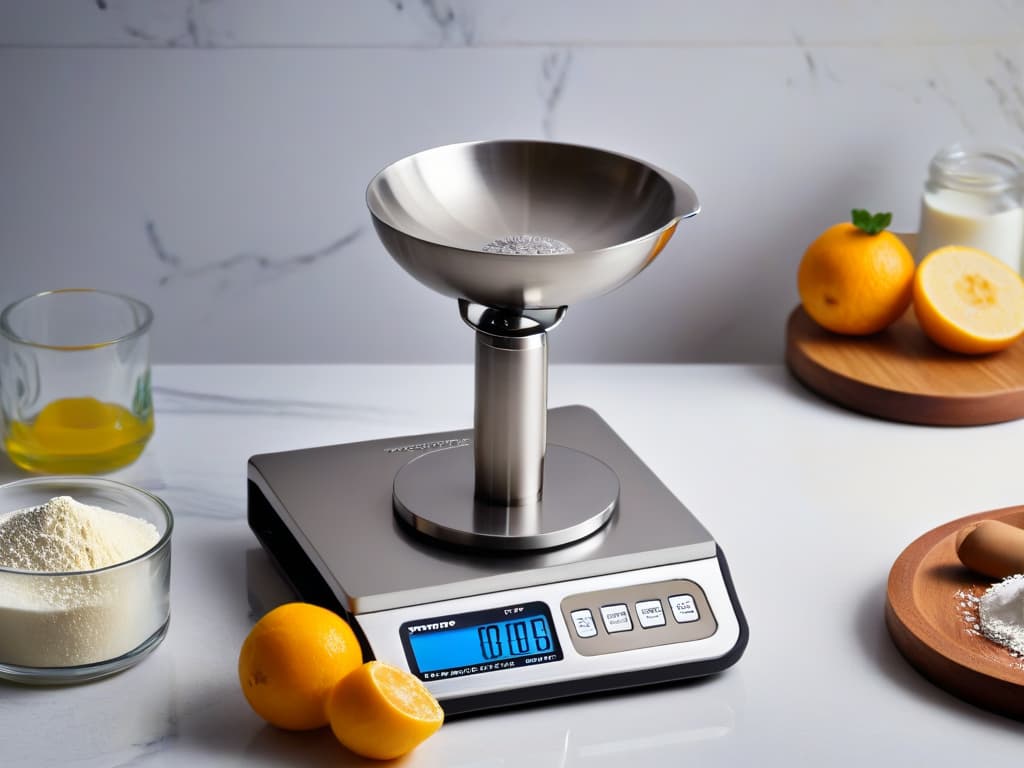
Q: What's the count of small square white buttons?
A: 4